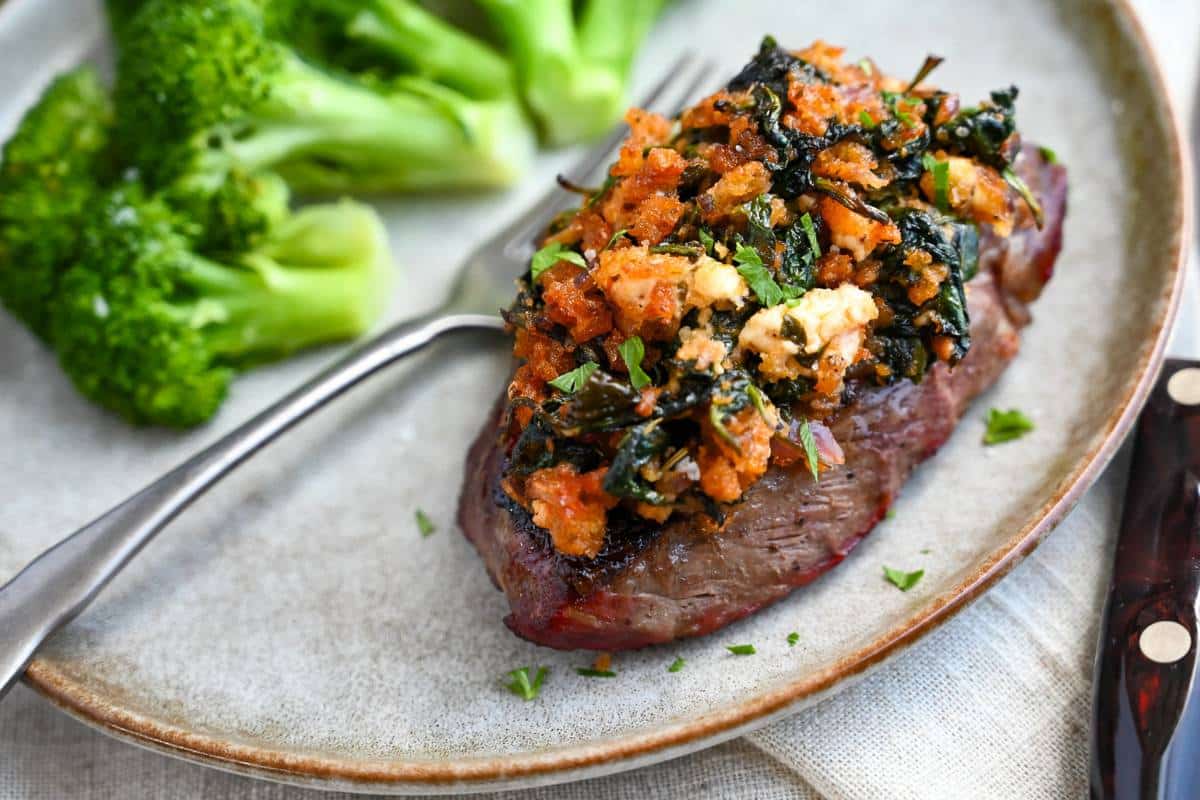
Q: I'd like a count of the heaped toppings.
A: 1